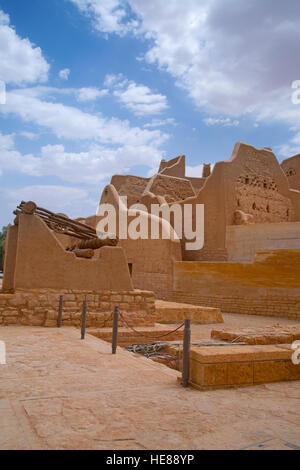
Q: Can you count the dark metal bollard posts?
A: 4